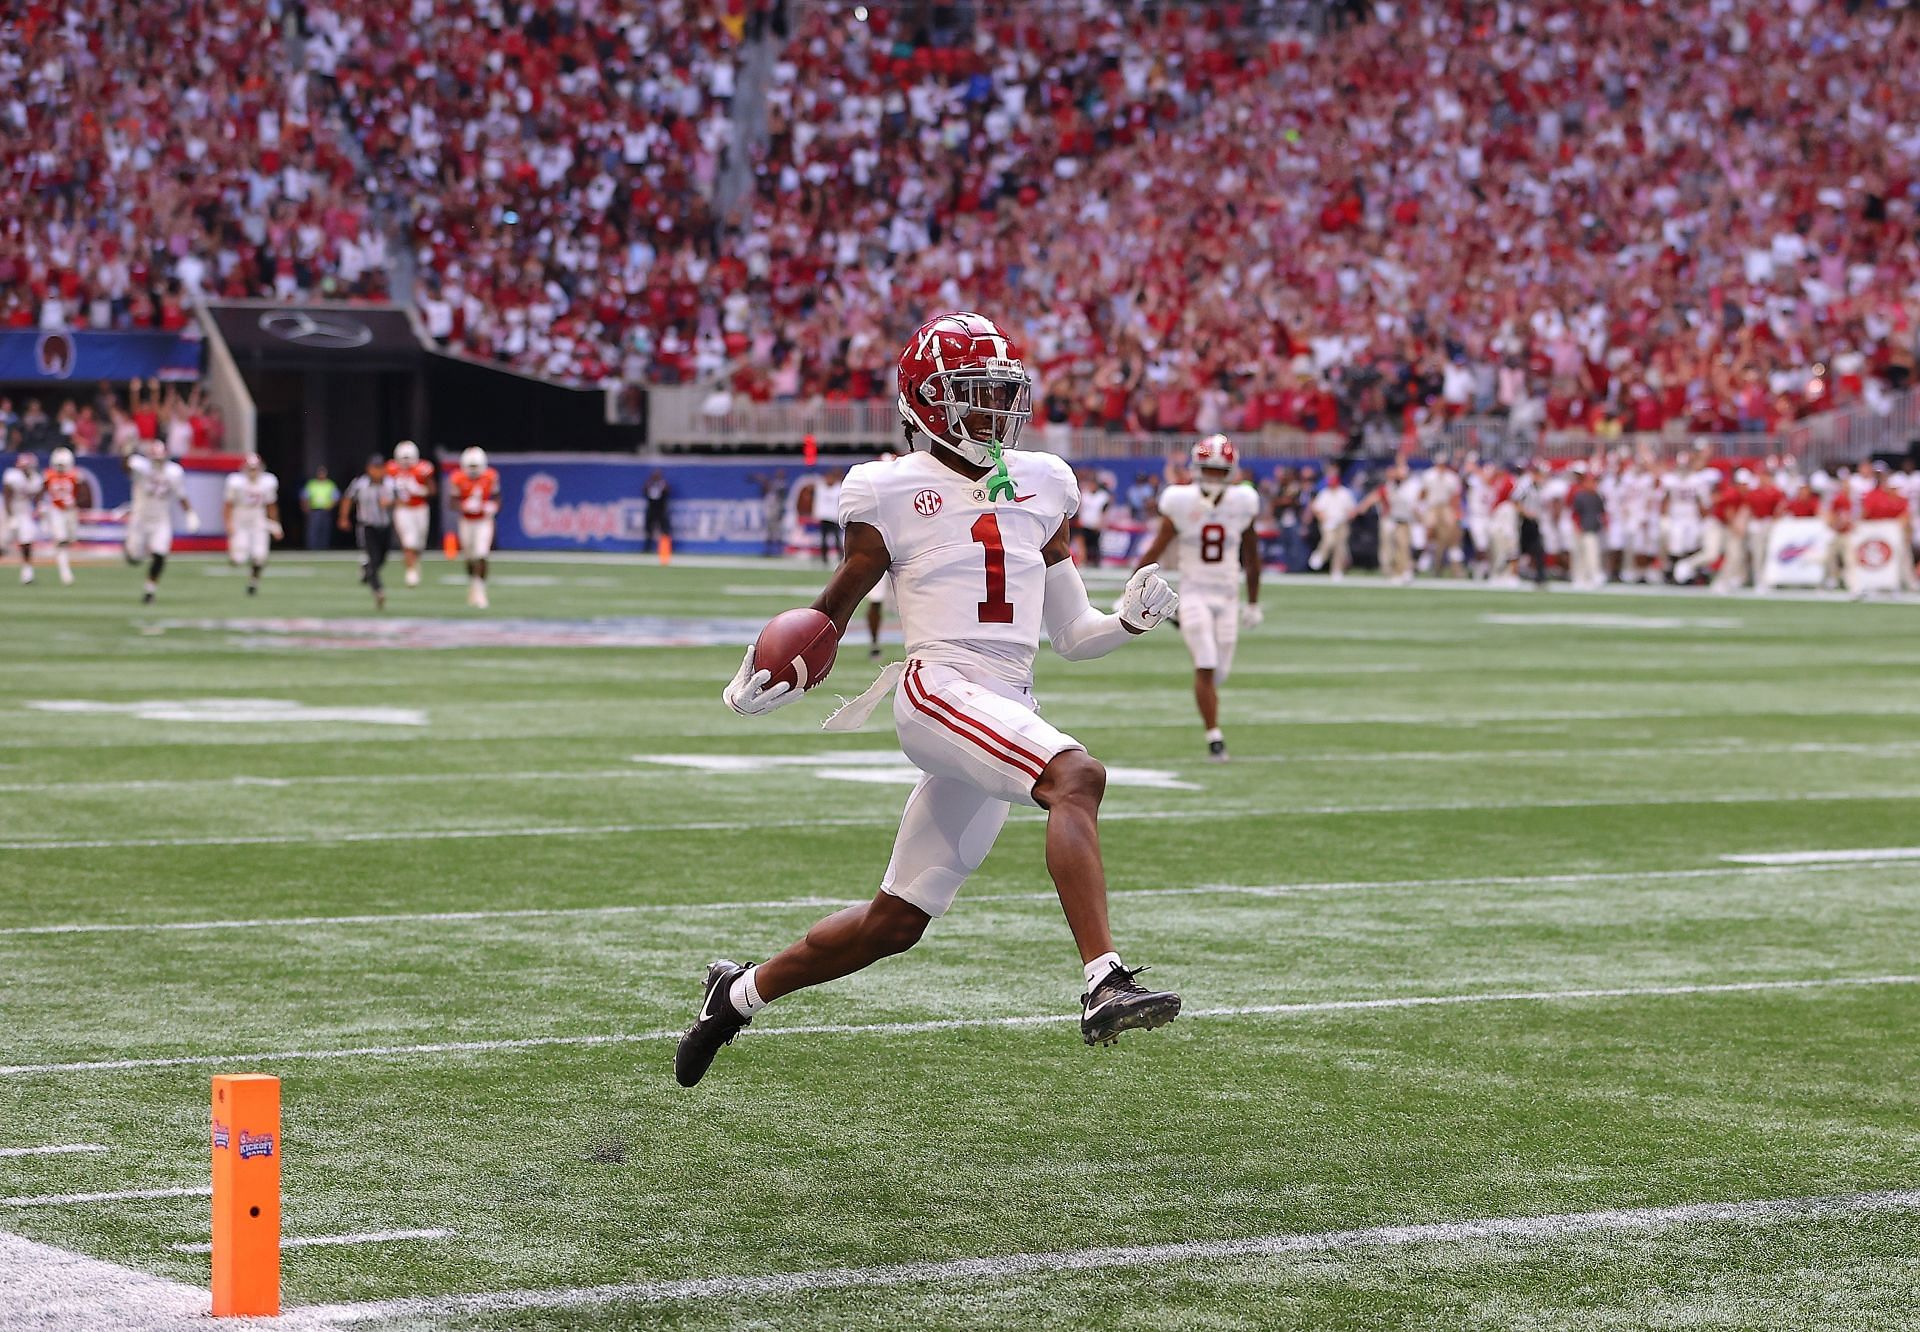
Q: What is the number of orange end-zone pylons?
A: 3